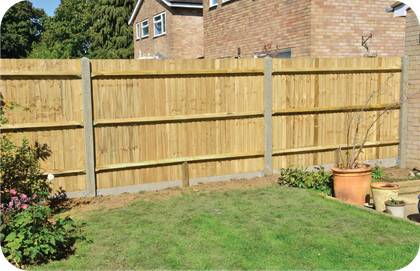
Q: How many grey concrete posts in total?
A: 3